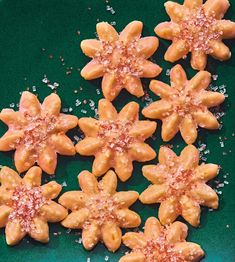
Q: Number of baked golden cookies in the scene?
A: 9